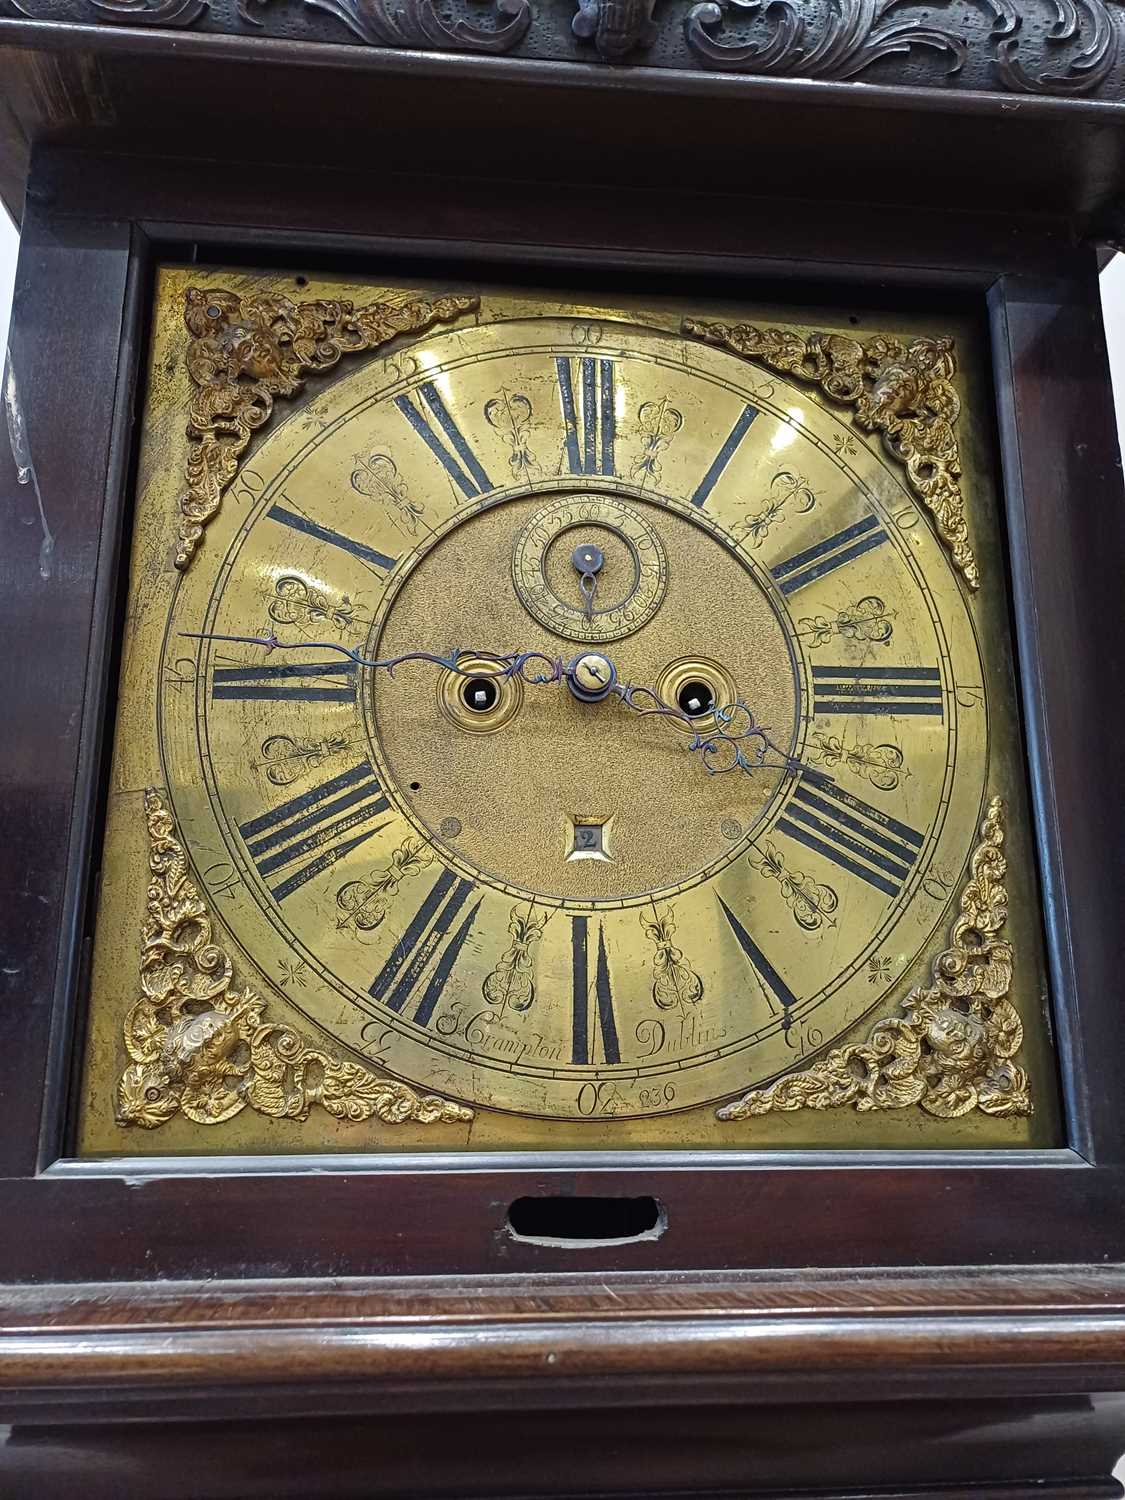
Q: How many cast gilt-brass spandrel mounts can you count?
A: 4